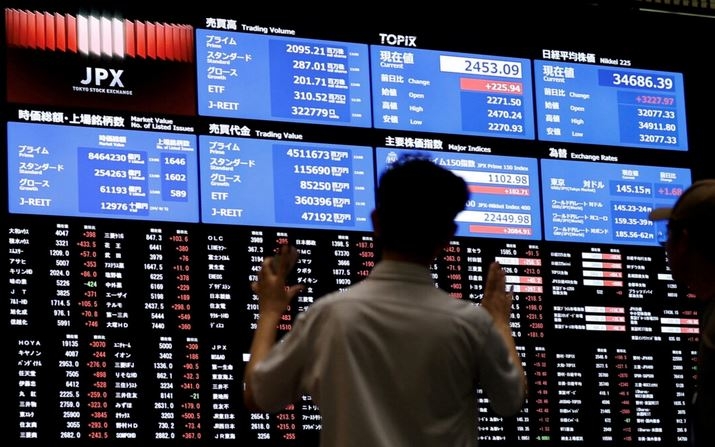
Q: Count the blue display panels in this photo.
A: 7